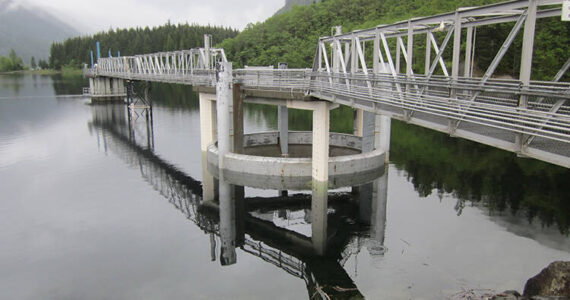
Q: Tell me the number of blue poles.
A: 4